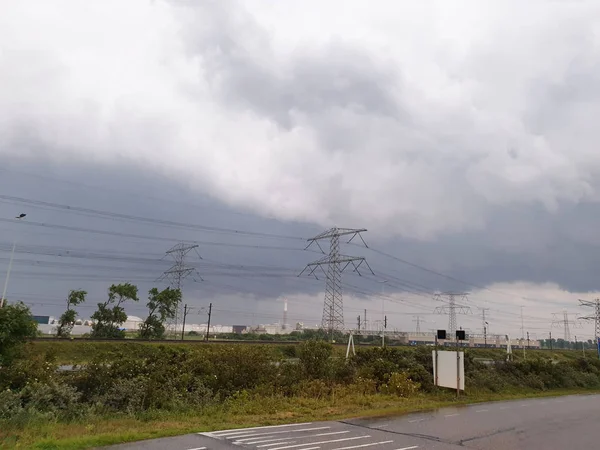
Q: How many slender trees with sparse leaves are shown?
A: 3